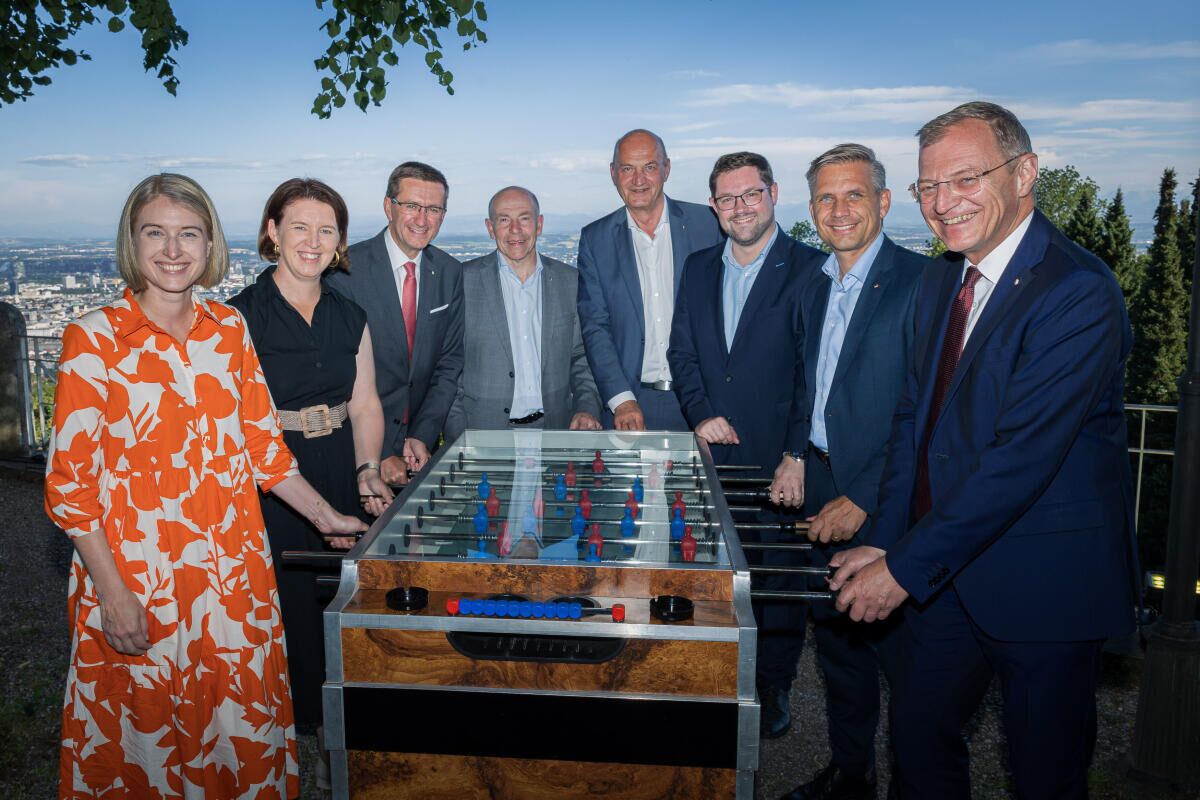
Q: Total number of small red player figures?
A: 11